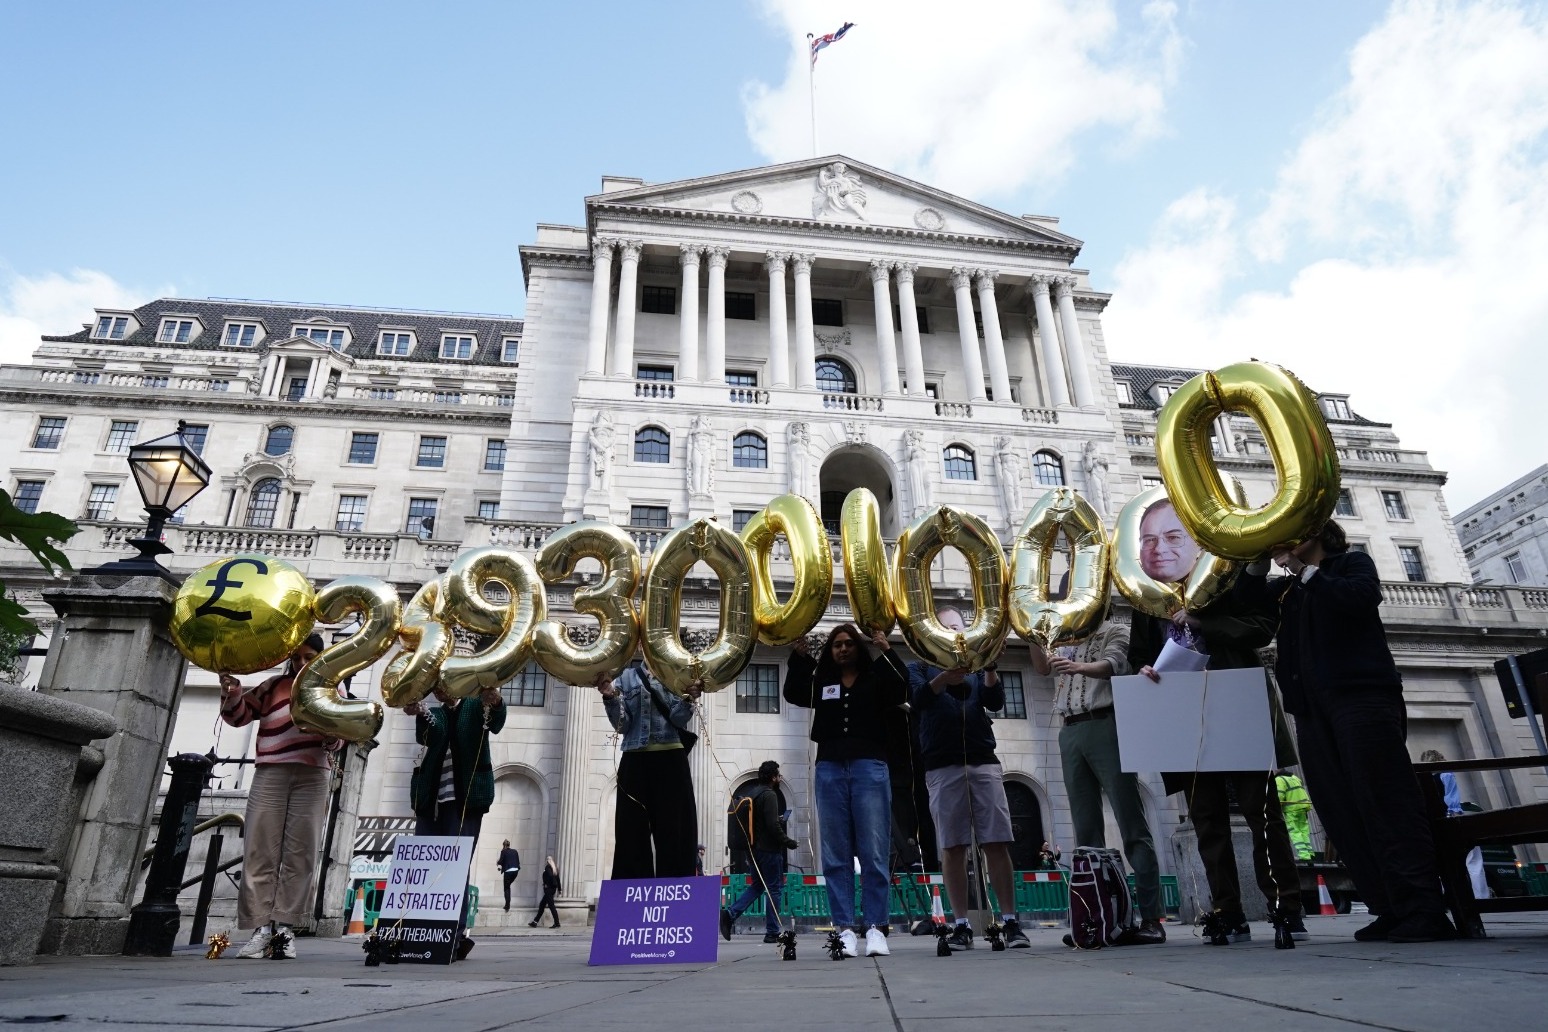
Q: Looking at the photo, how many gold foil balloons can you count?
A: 12